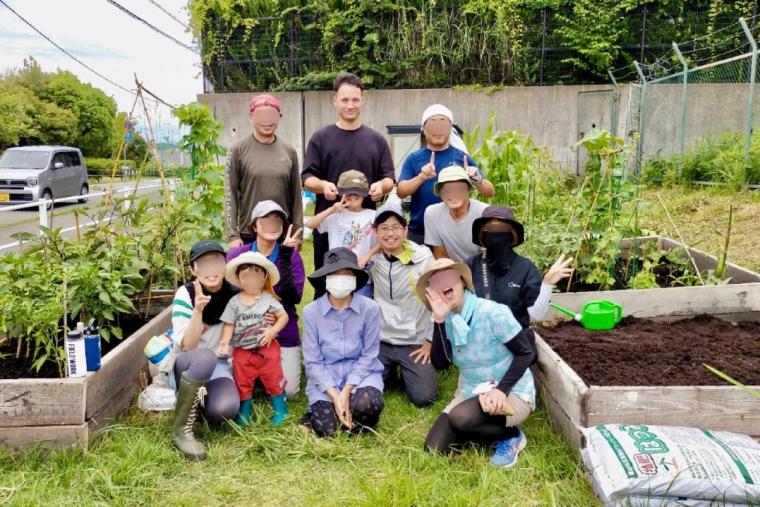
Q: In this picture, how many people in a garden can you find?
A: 12